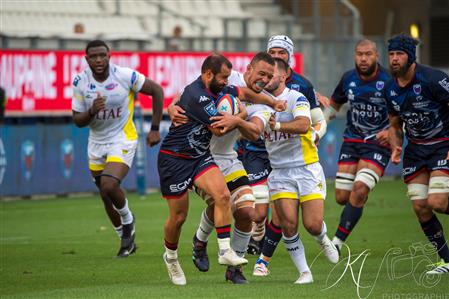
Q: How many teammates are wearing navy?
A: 4